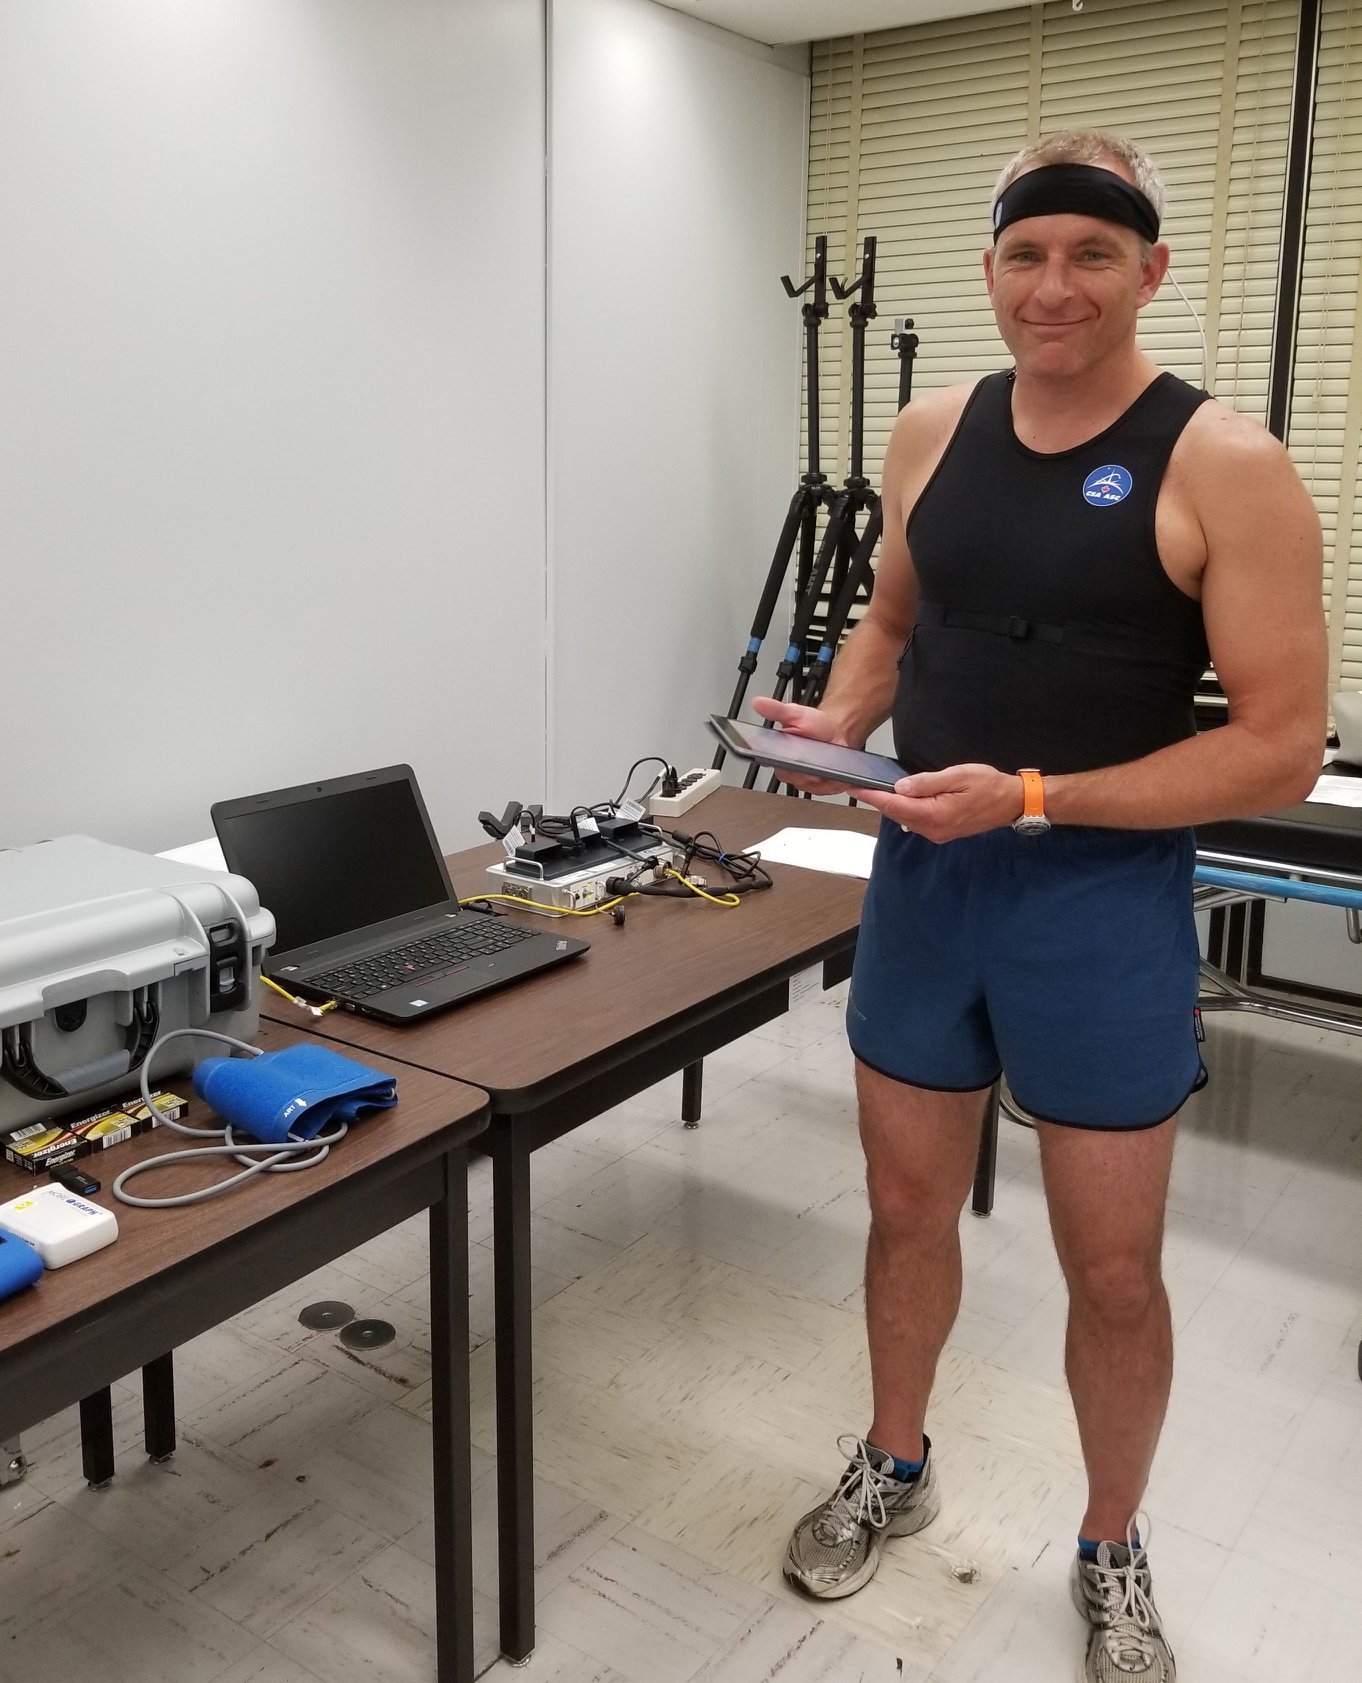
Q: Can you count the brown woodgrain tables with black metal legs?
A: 2